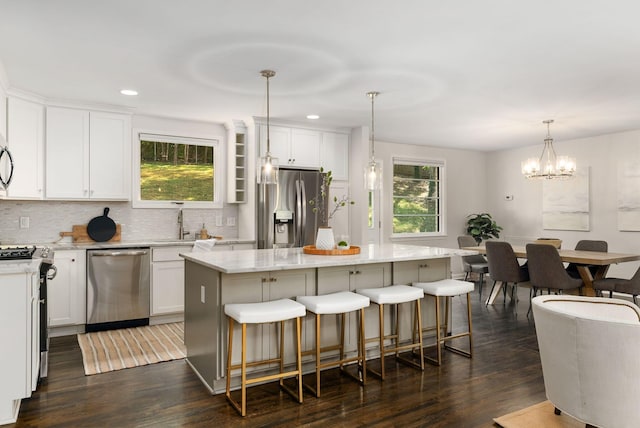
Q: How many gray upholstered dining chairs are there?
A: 6